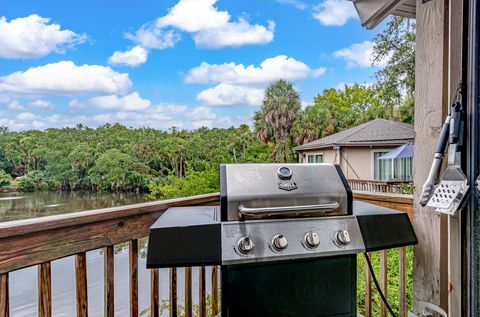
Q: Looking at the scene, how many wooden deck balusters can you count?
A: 13